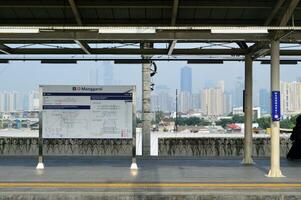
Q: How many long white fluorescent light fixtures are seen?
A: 3